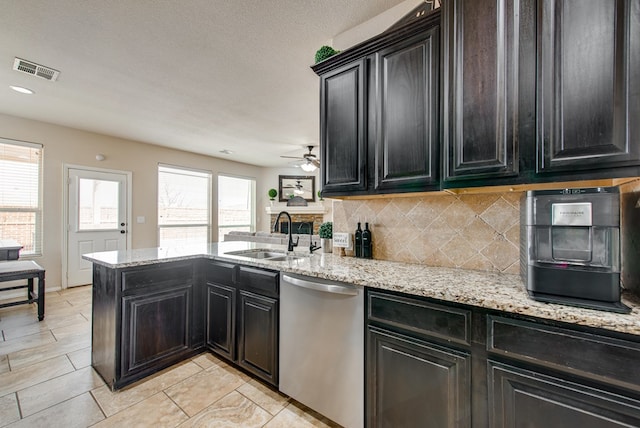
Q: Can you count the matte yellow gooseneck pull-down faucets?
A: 0